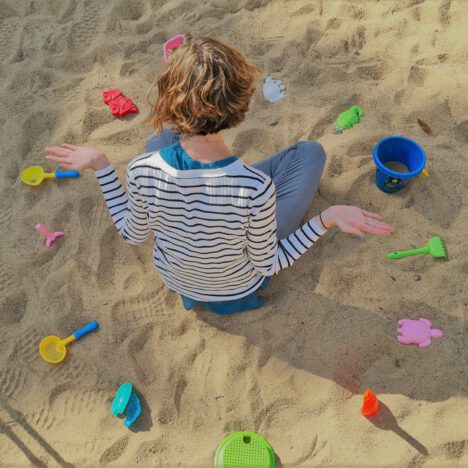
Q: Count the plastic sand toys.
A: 13